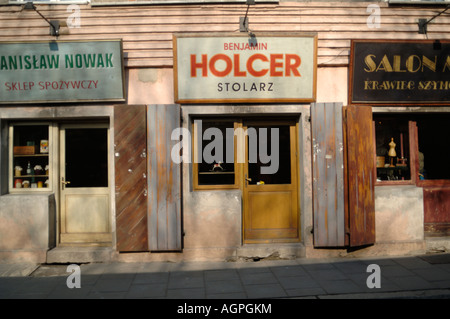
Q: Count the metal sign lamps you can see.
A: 3